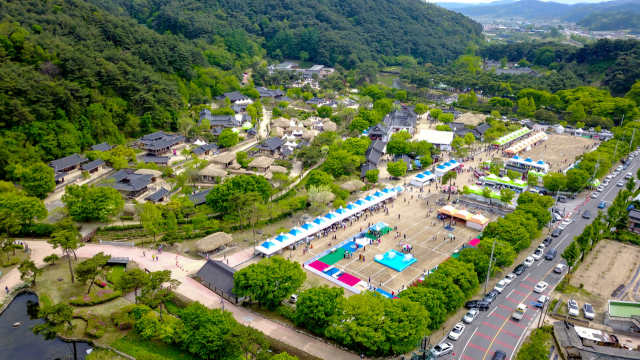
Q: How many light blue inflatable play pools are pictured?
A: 1